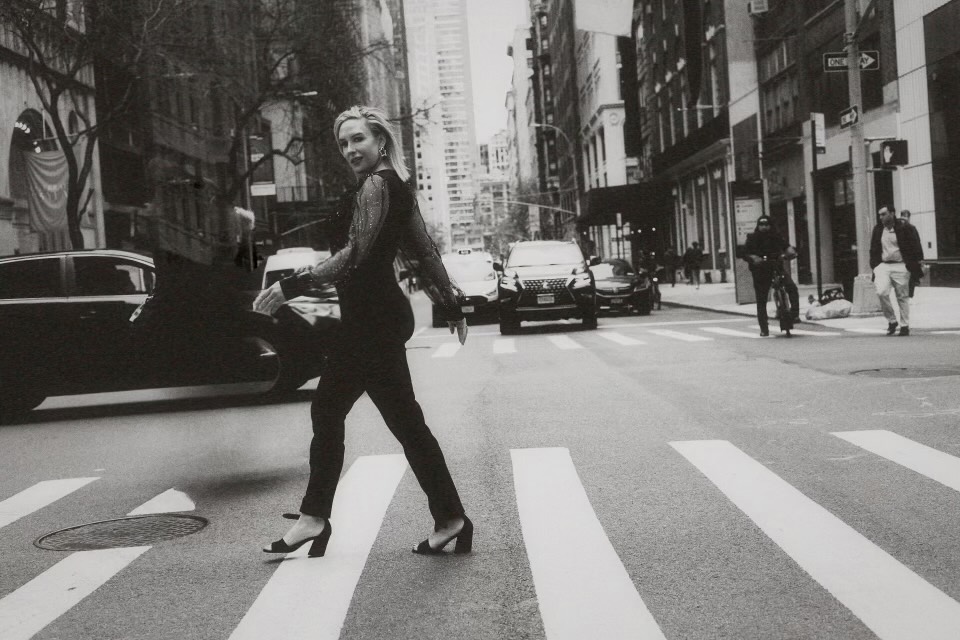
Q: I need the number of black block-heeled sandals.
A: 2